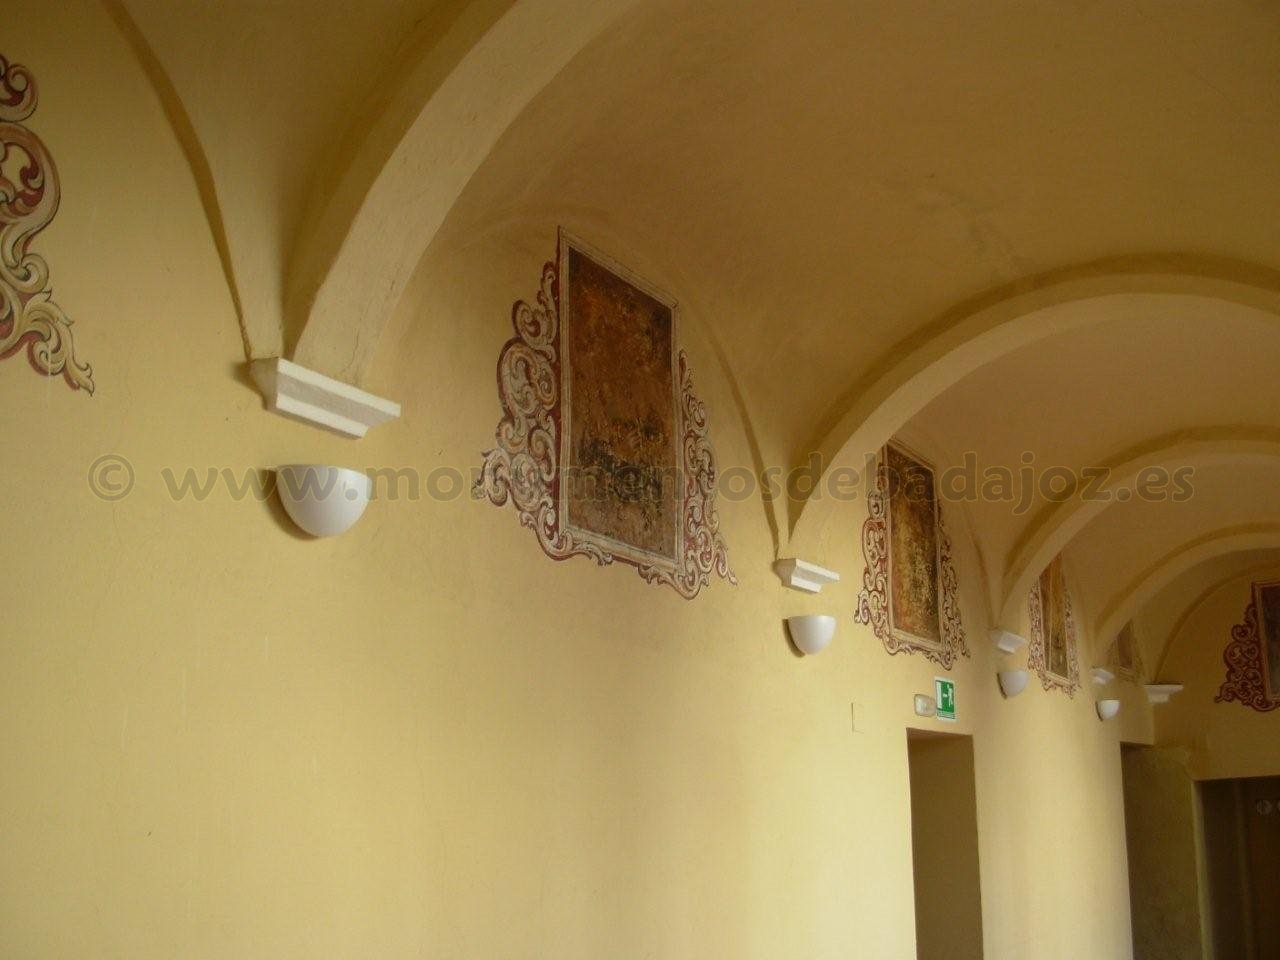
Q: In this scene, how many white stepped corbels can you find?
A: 5